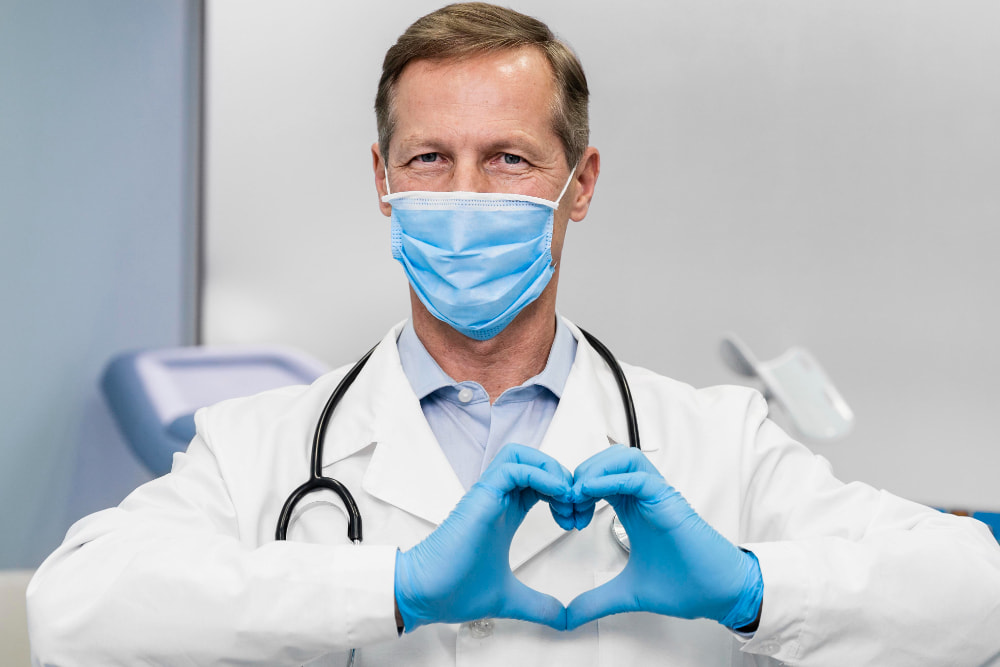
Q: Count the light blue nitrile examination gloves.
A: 2